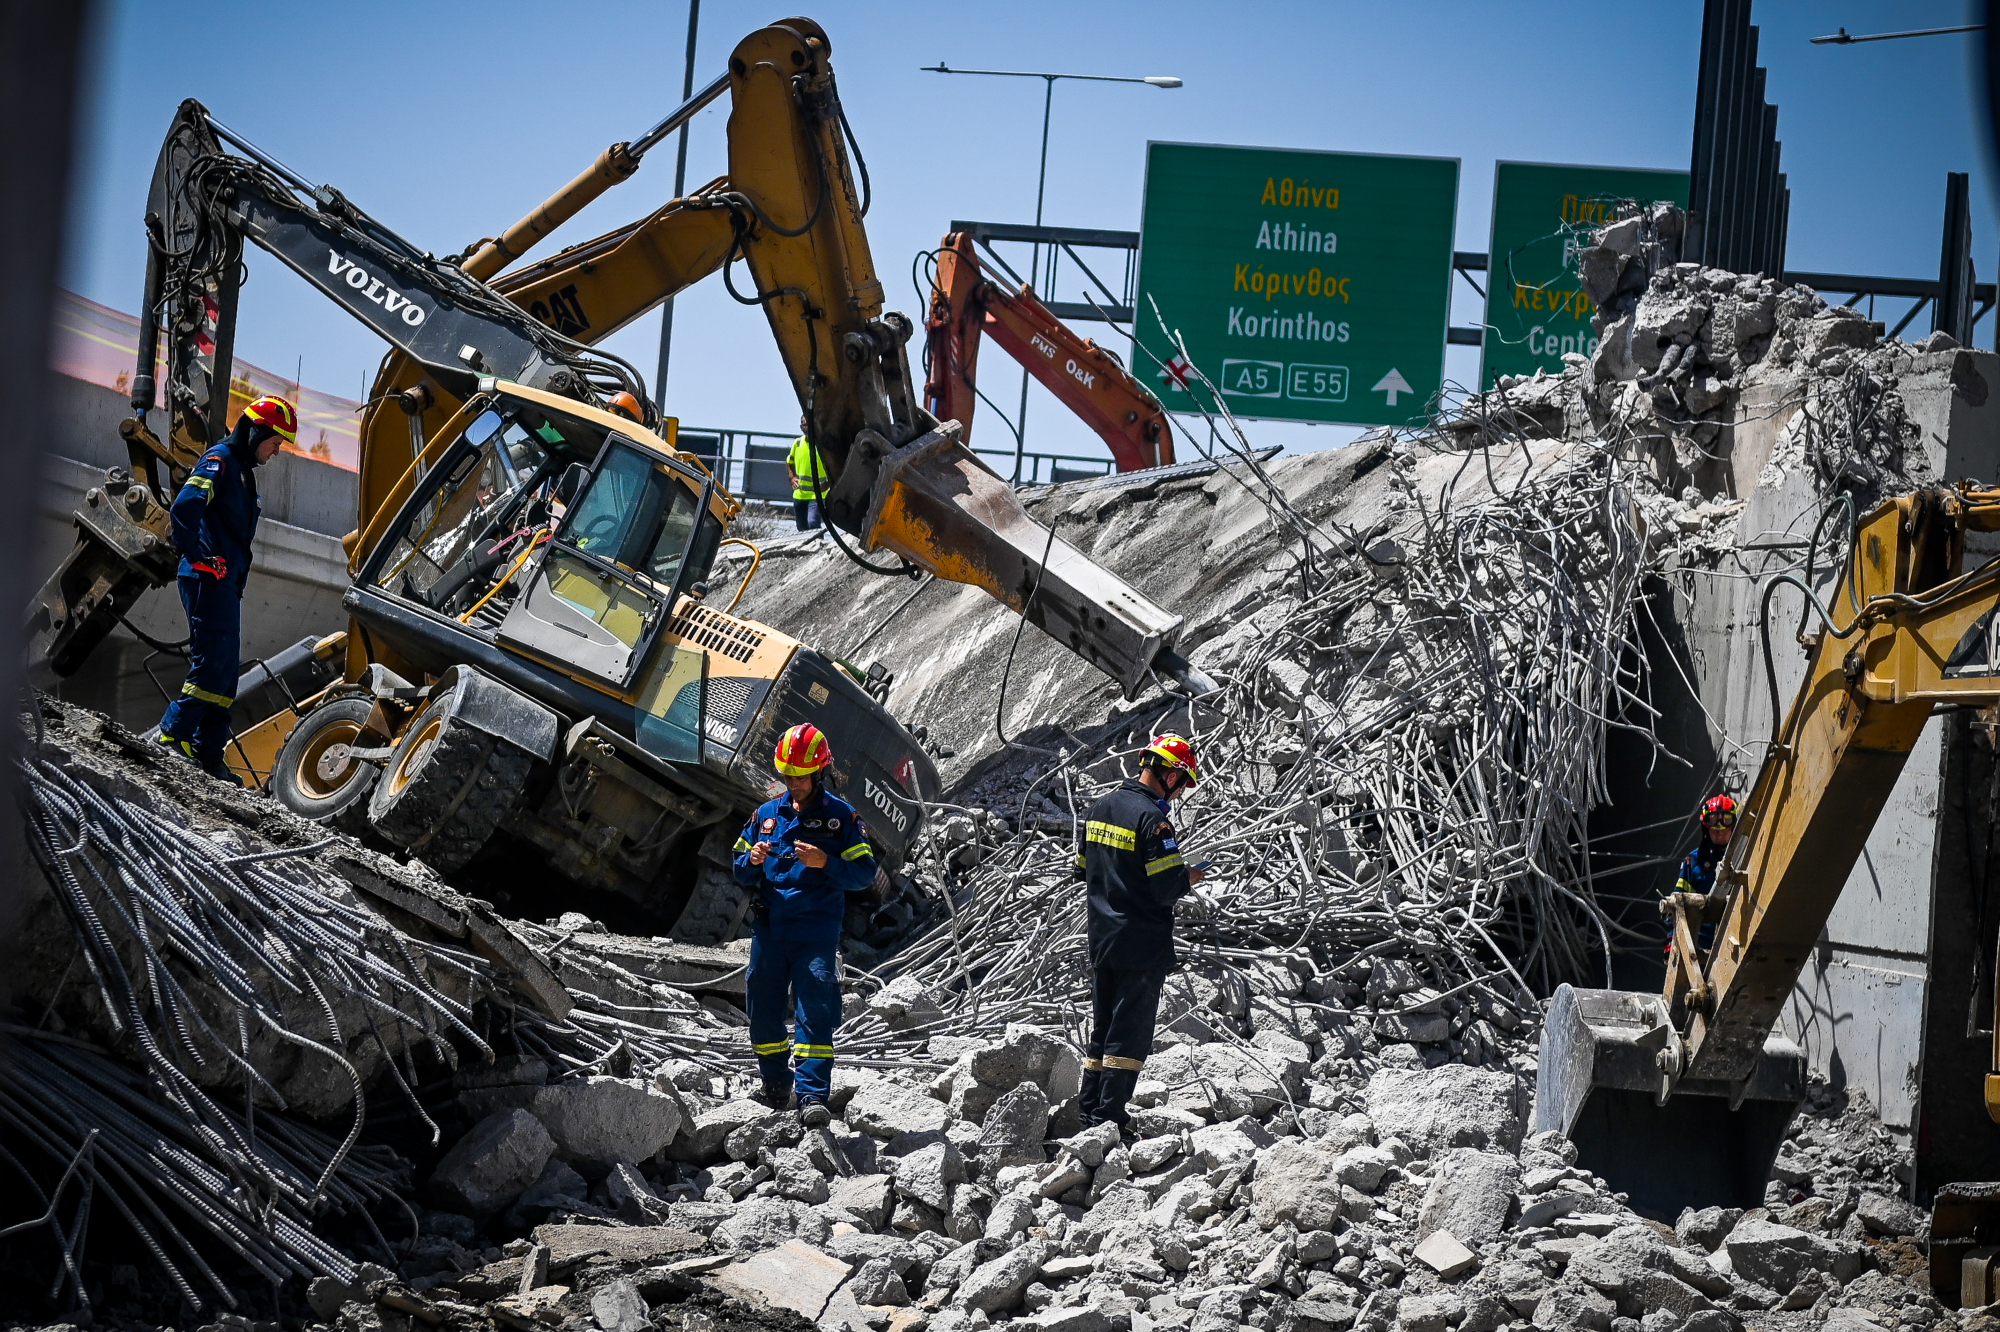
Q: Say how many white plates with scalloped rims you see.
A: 0